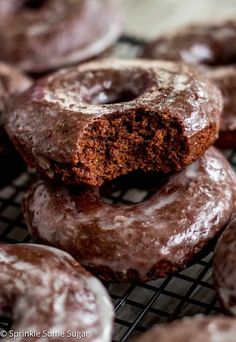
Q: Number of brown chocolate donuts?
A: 9